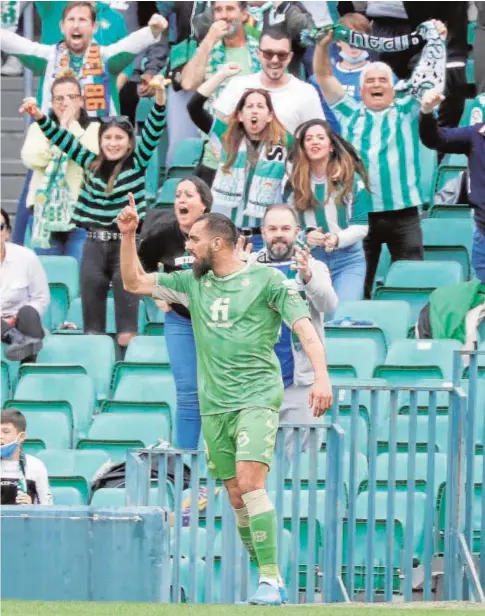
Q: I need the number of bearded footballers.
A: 1